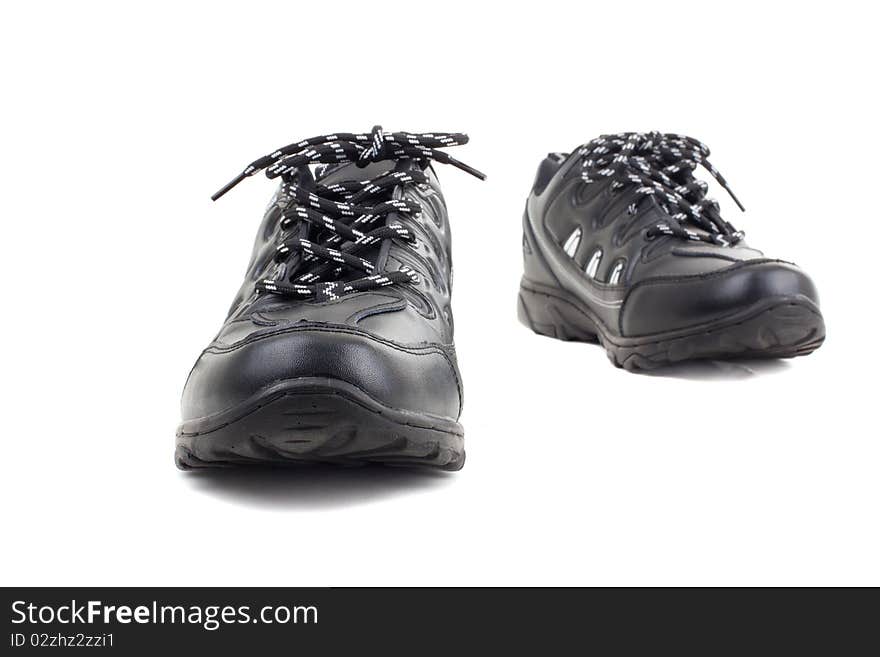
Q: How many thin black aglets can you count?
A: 3